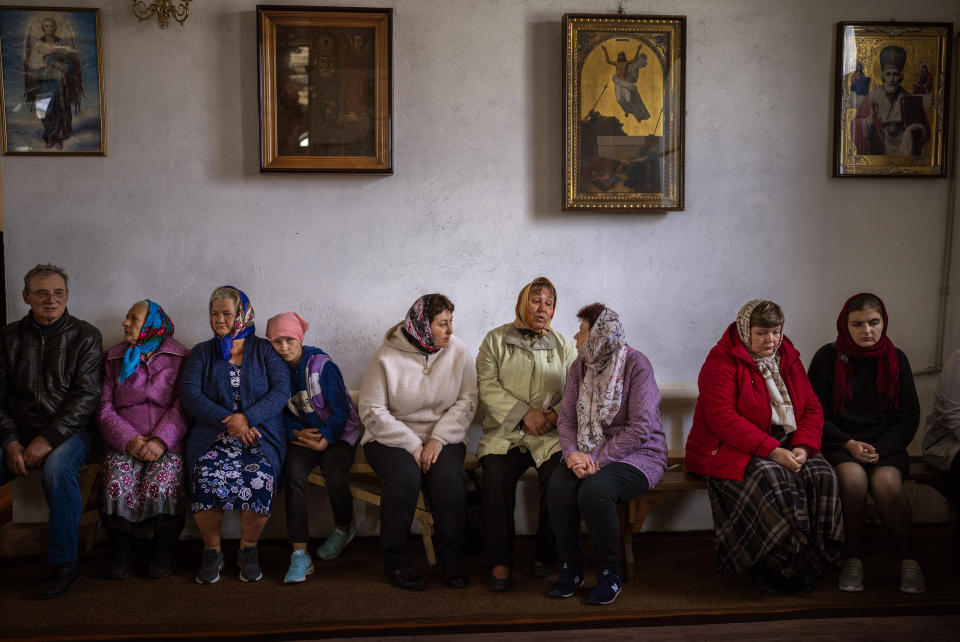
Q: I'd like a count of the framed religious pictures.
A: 4